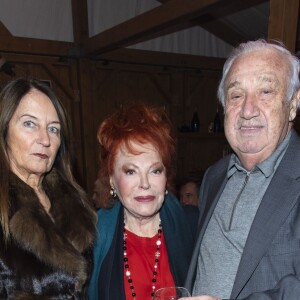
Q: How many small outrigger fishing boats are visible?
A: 0